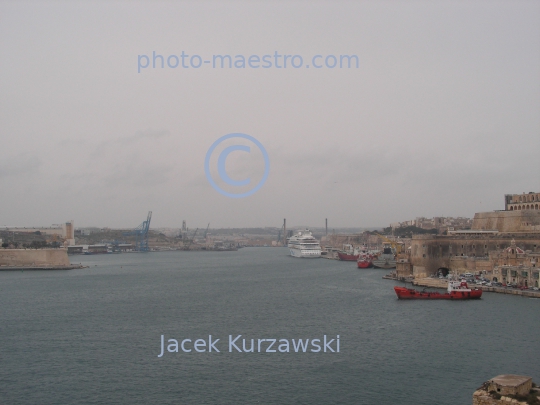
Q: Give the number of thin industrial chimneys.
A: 2